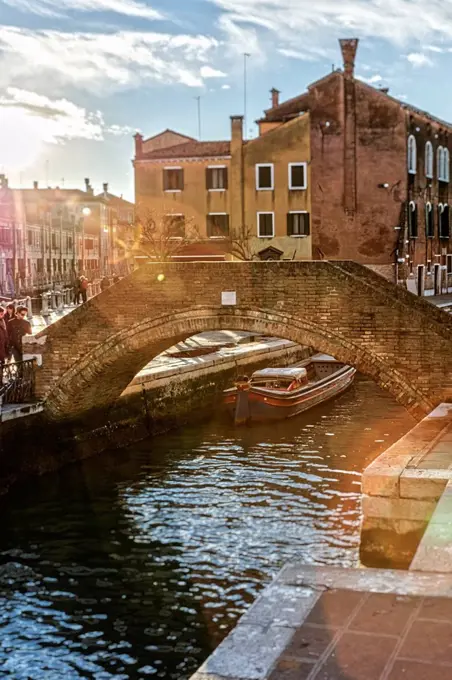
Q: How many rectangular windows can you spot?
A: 8